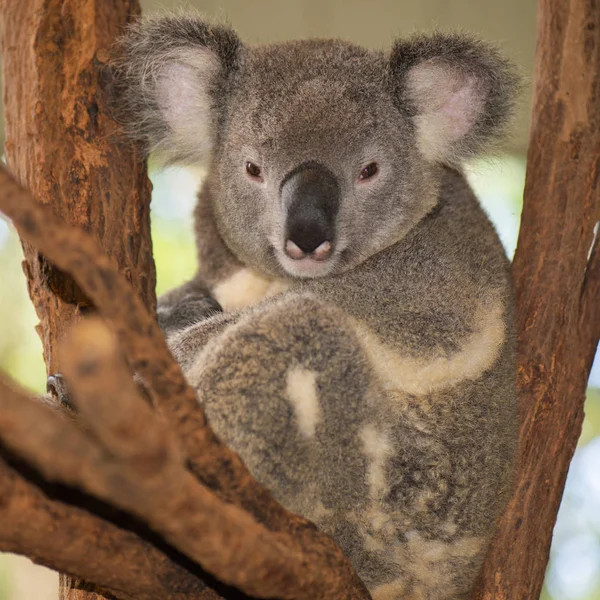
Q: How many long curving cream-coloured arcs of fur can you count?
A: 1